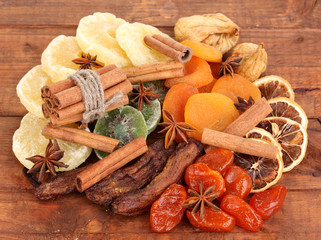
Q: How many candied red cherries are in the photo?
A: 7